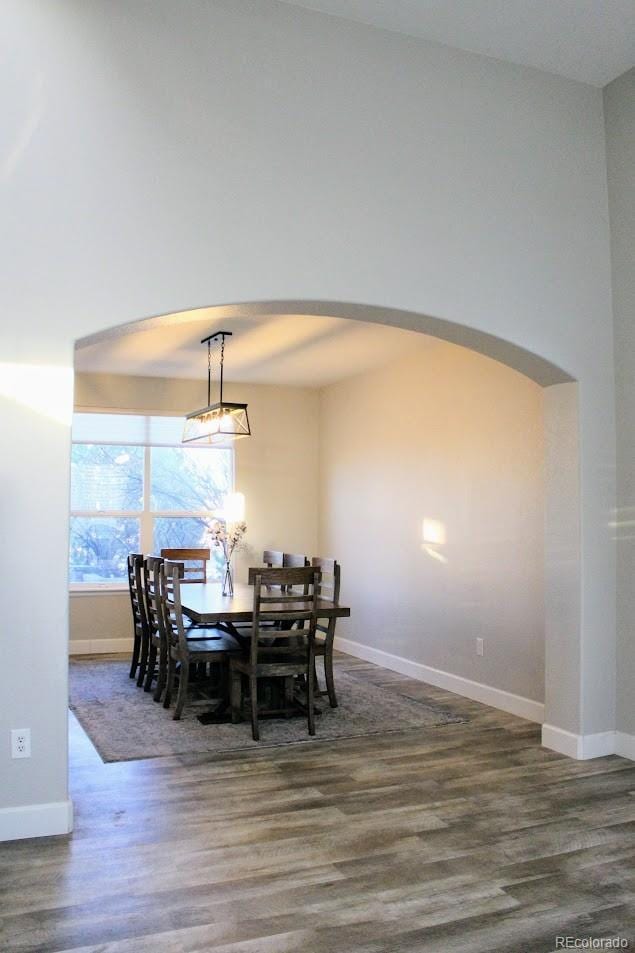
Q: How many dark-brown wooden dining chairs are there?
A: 8